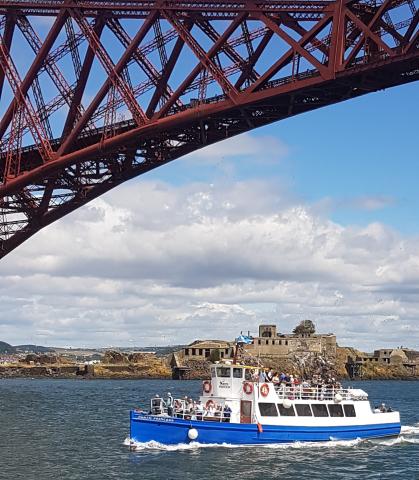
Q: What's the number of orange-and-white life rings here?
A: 4